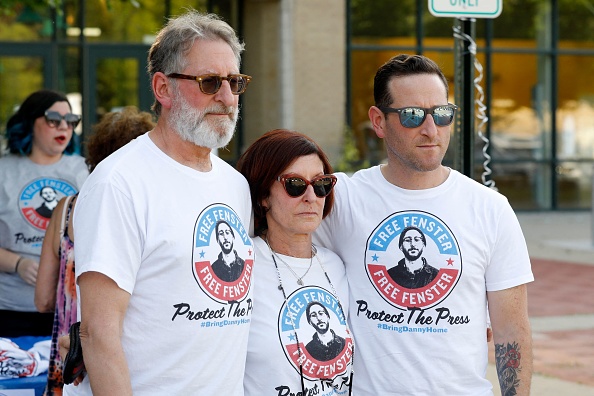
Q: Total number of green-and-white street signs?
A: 1